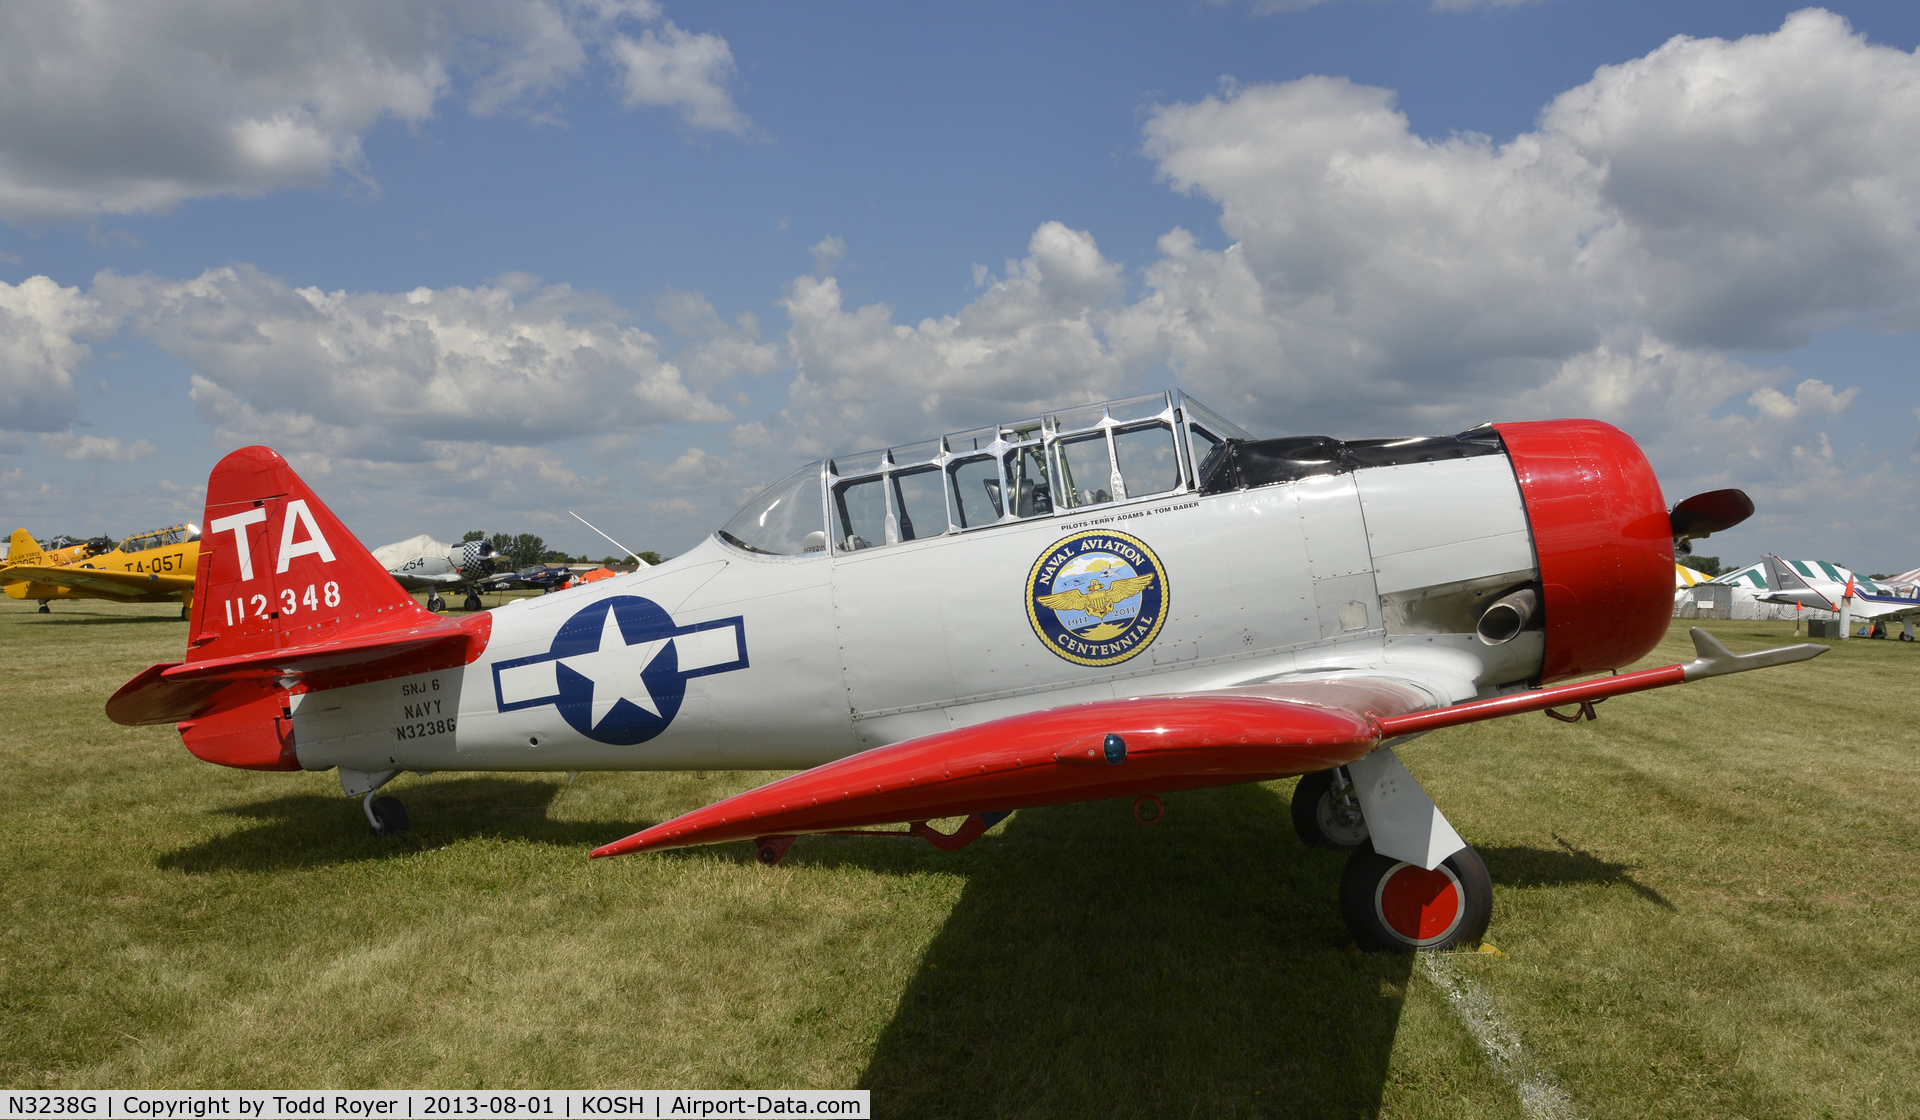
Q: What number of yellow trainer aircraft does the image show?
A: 2